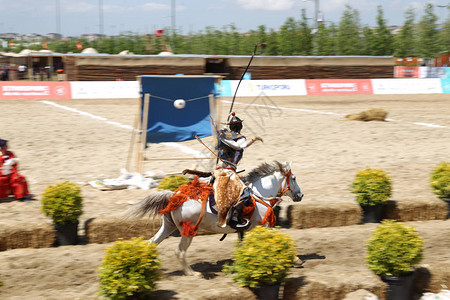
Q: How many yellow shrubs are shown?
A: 7